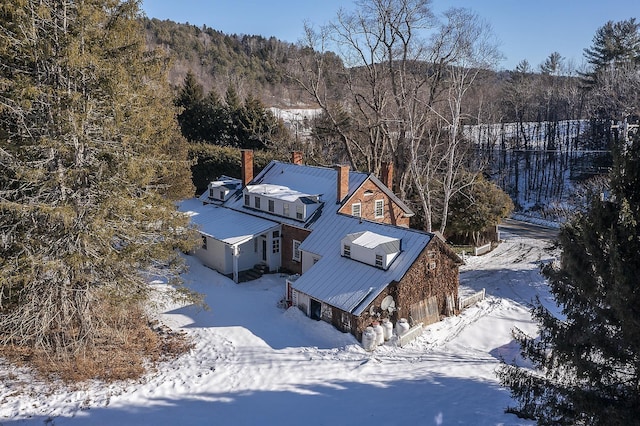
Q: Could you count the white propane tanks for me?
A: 4